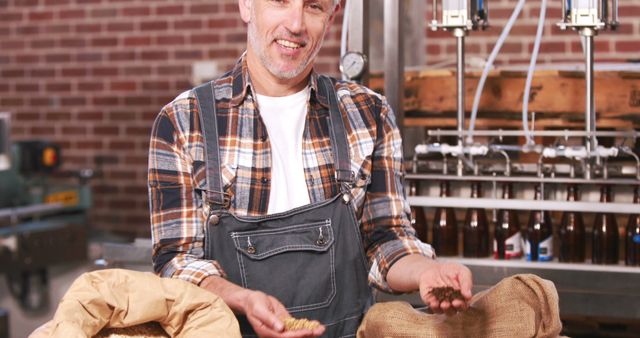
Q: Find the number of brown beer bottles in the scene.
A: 8